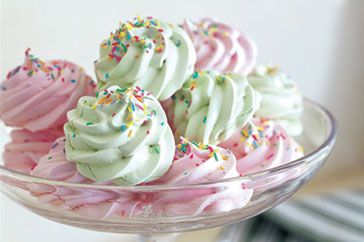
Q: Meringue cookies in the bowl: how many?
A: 10